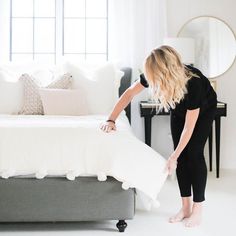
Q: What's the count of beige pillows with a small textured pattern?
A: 1